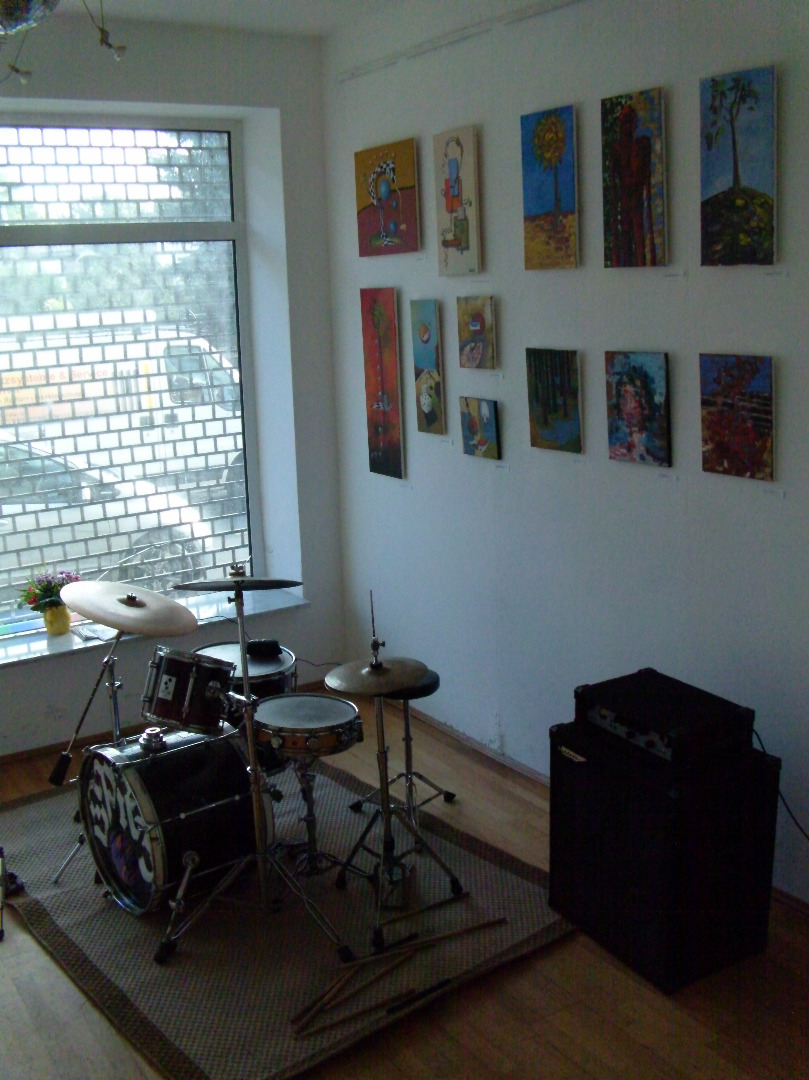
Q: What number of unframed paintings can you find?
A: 12